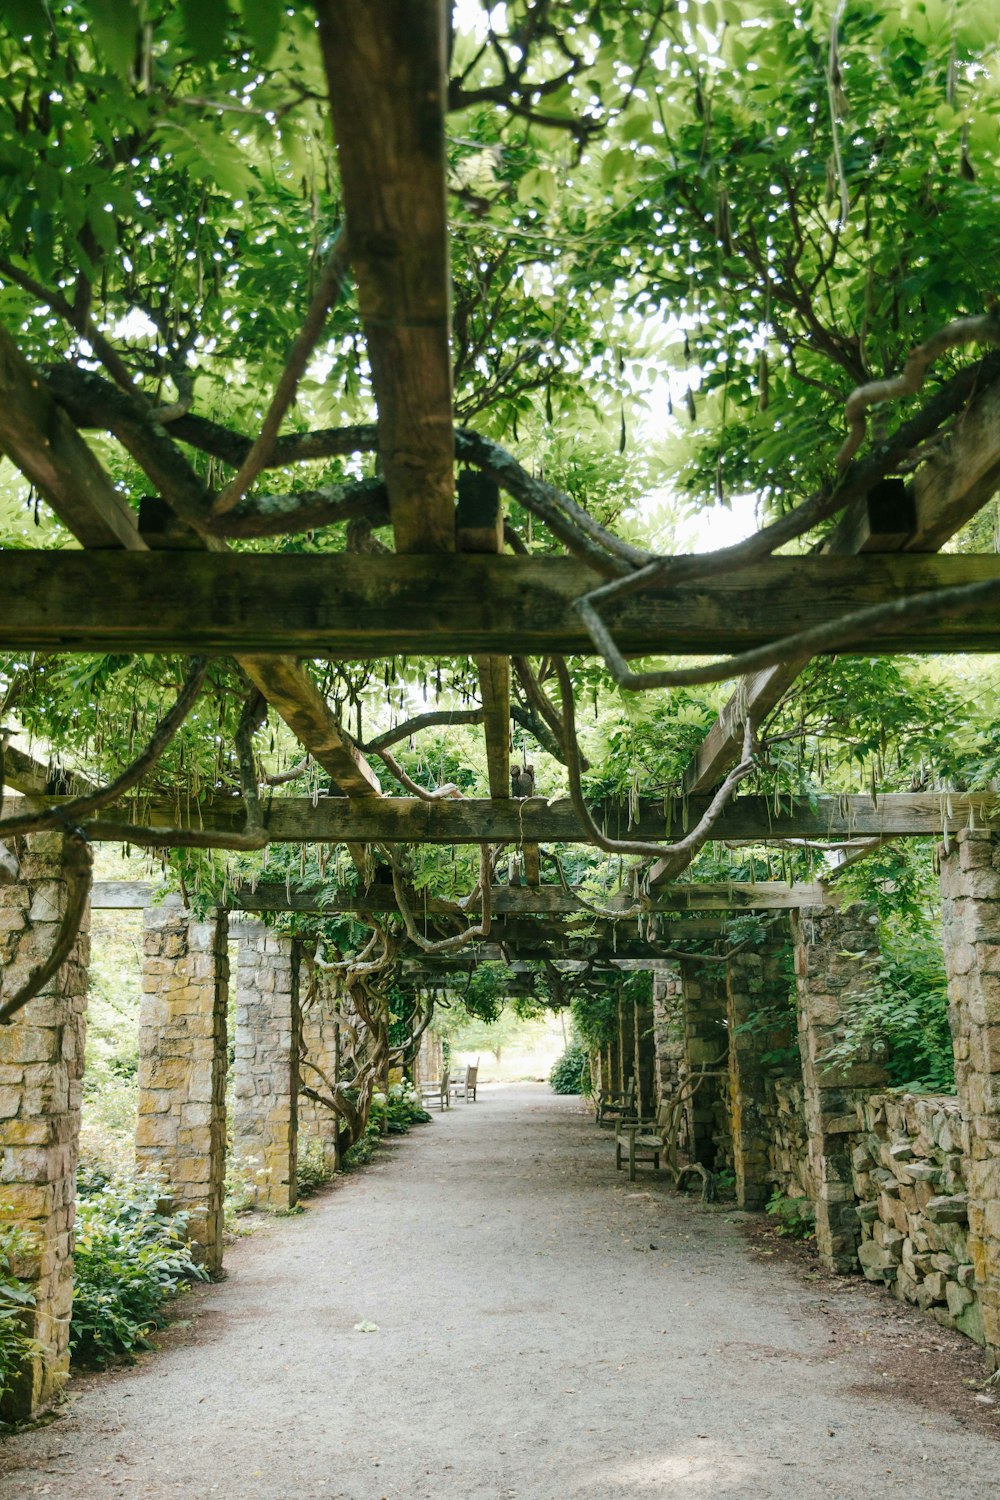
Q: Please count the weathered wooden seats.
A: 4